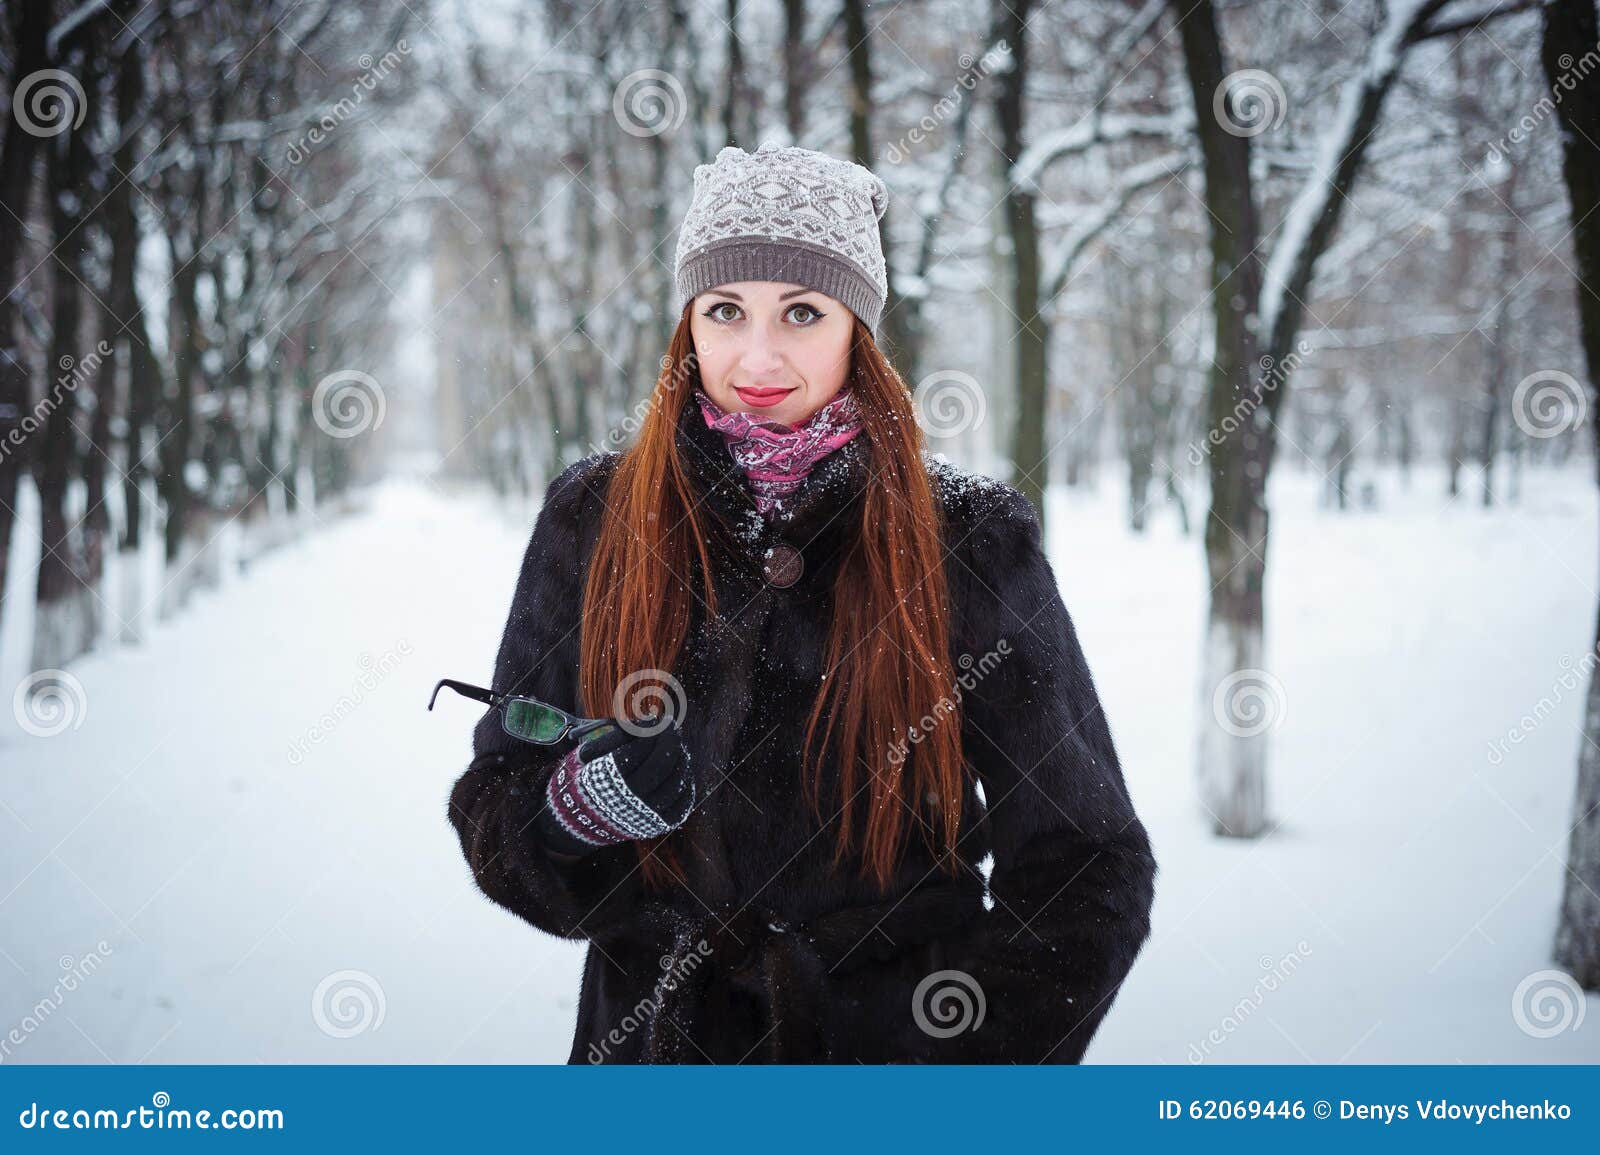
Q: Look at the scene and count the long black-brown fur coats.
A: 1